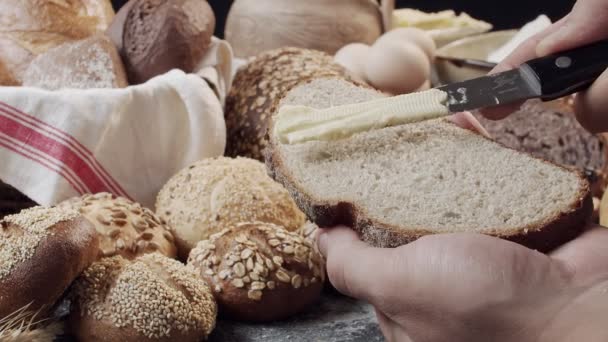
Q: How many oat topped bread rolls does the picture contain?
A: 1